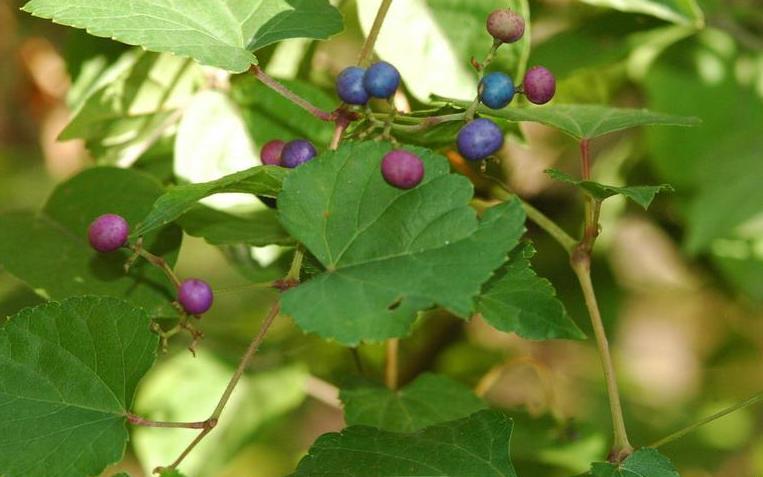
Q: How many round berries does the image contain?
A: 11